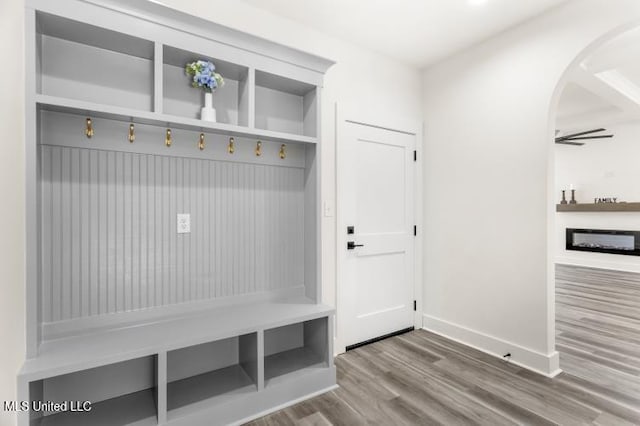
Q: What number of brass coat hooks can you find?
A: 7